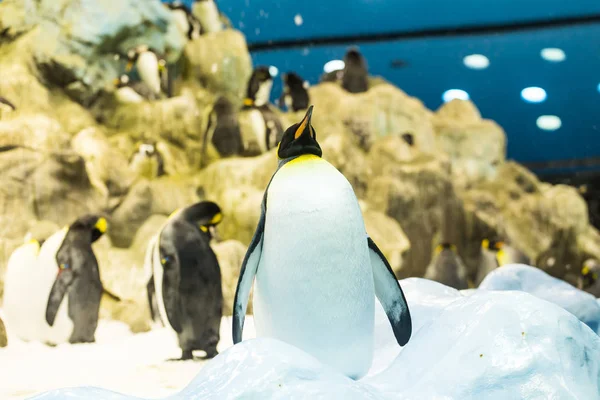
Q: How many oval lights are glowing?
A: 6